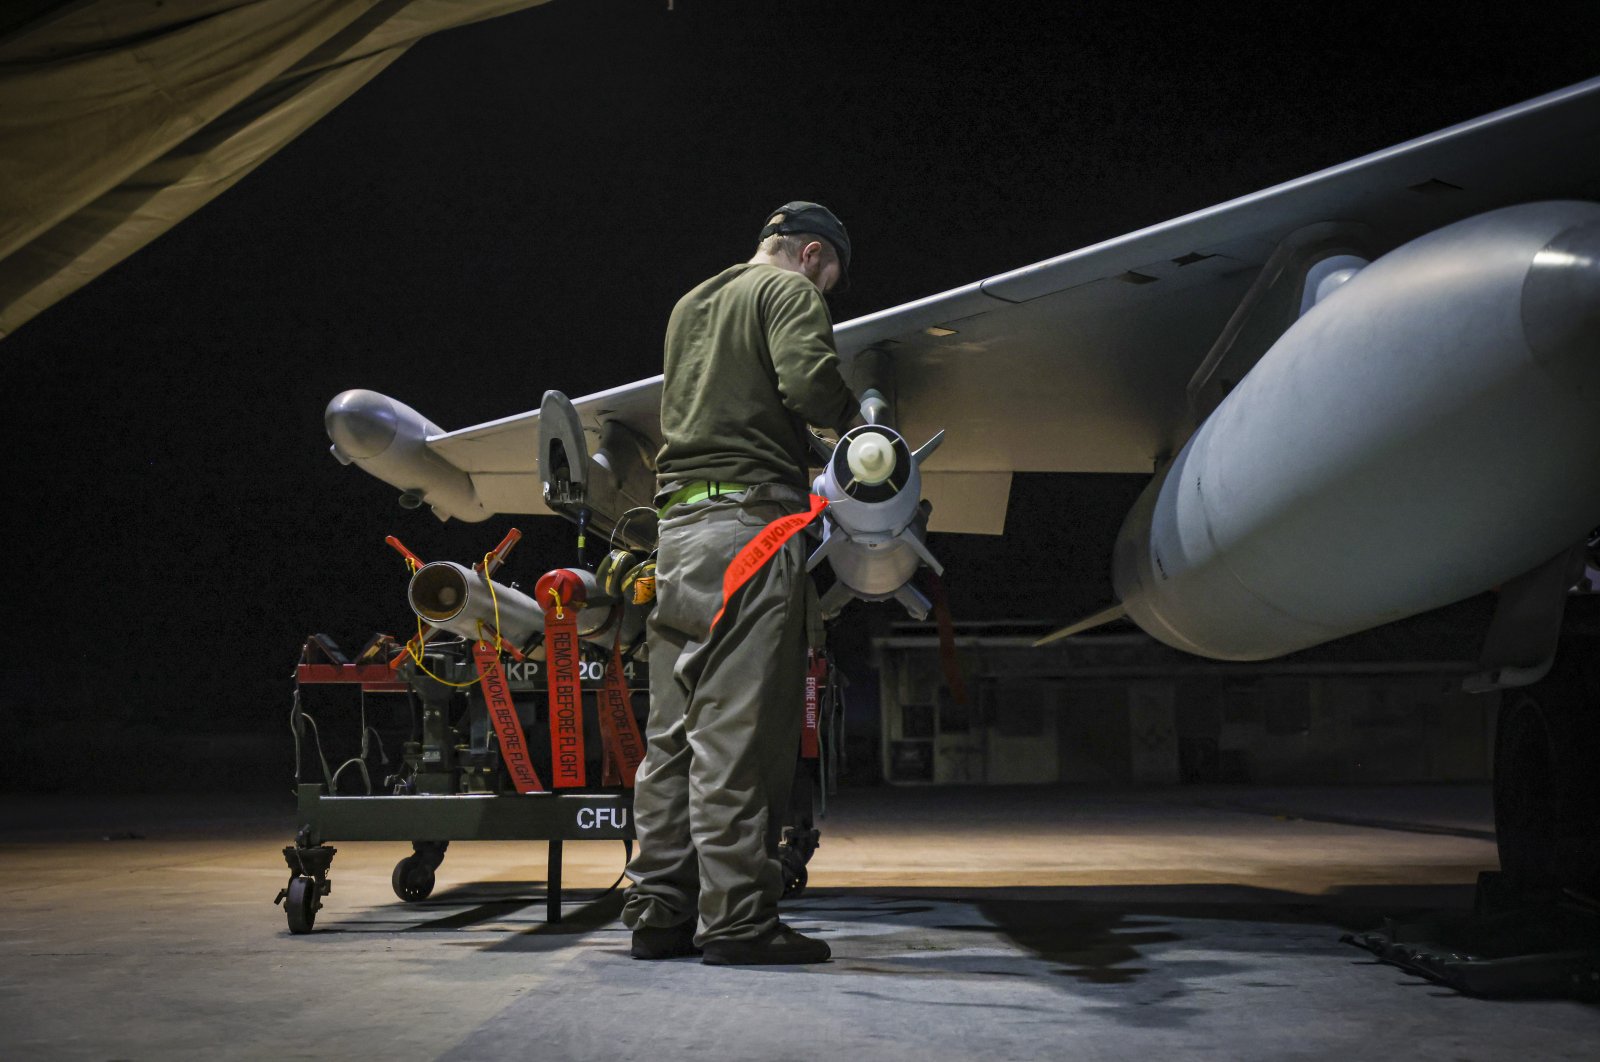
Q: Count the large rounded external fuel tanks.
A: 1